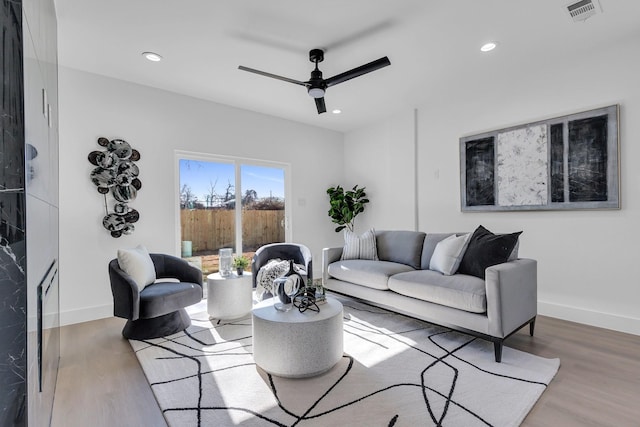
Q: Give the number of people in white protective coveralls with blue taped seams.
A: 0